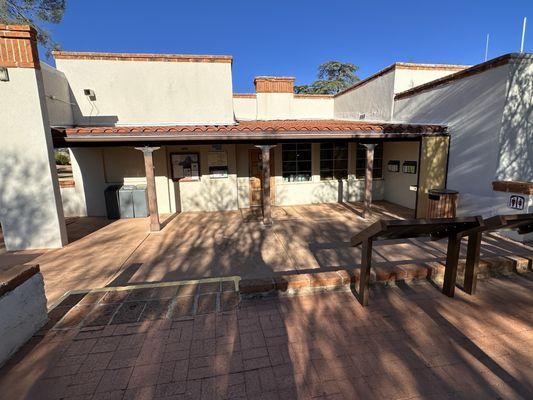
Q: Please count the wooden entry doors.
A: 1